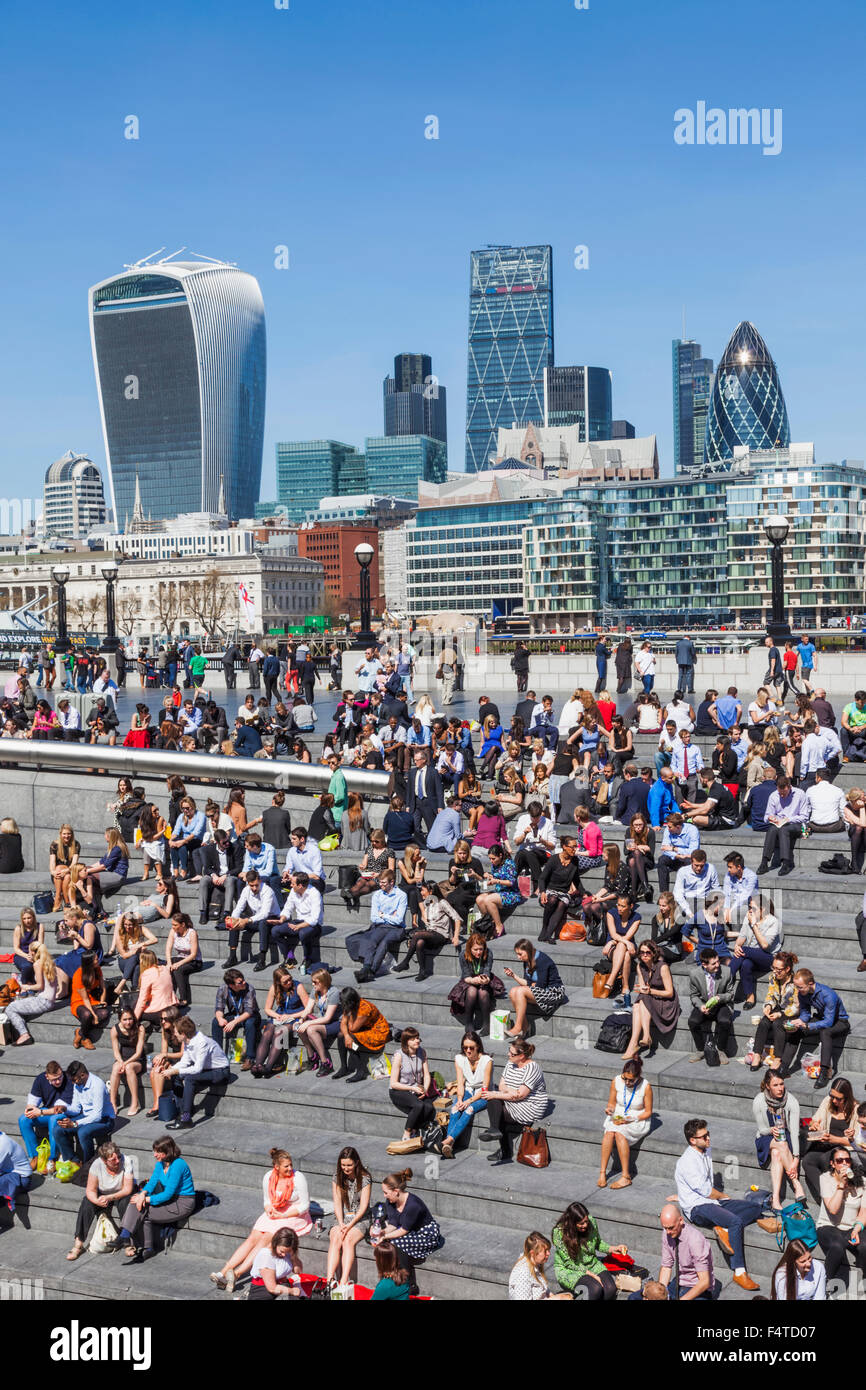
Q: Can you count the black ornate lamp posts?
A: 4